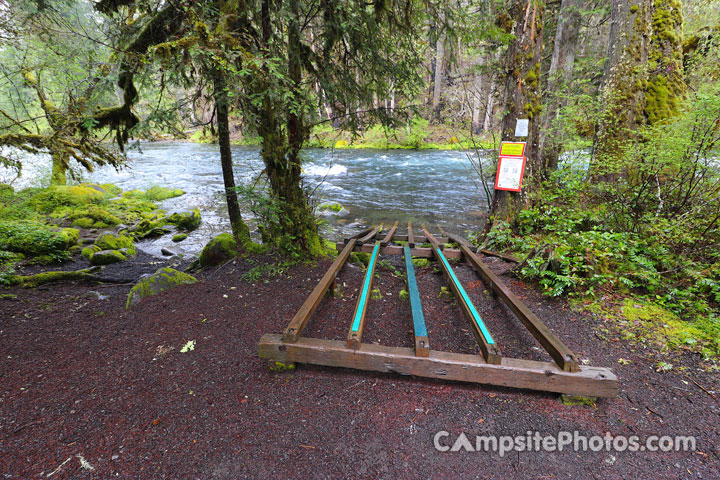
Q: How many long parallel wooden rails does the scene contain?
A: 5